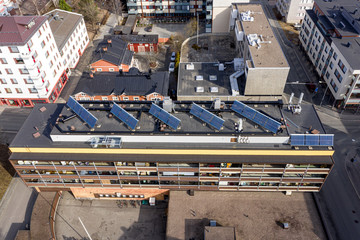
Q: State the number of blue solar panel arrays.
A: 6